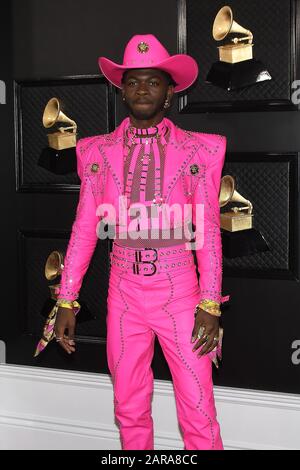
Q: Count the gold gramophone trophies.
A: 4